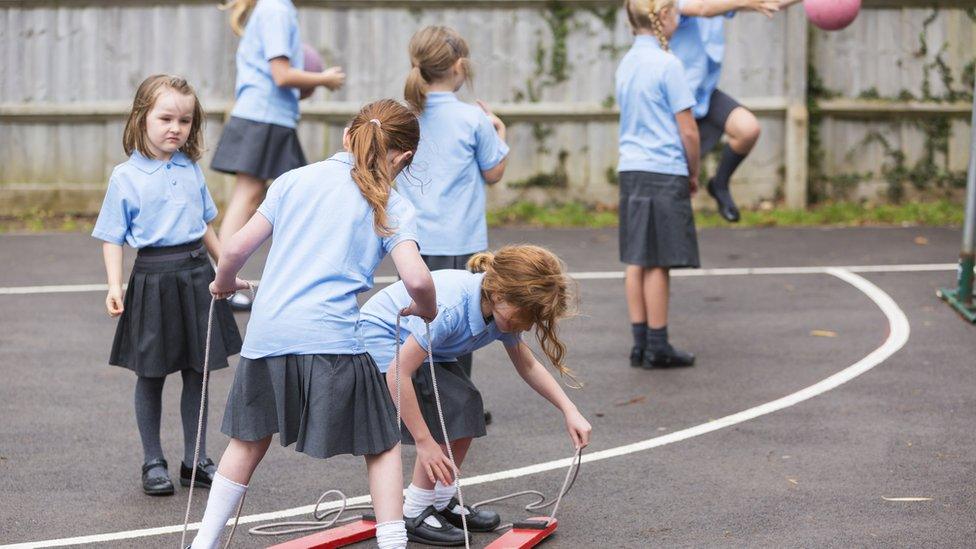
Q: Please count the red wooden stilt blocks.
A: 2